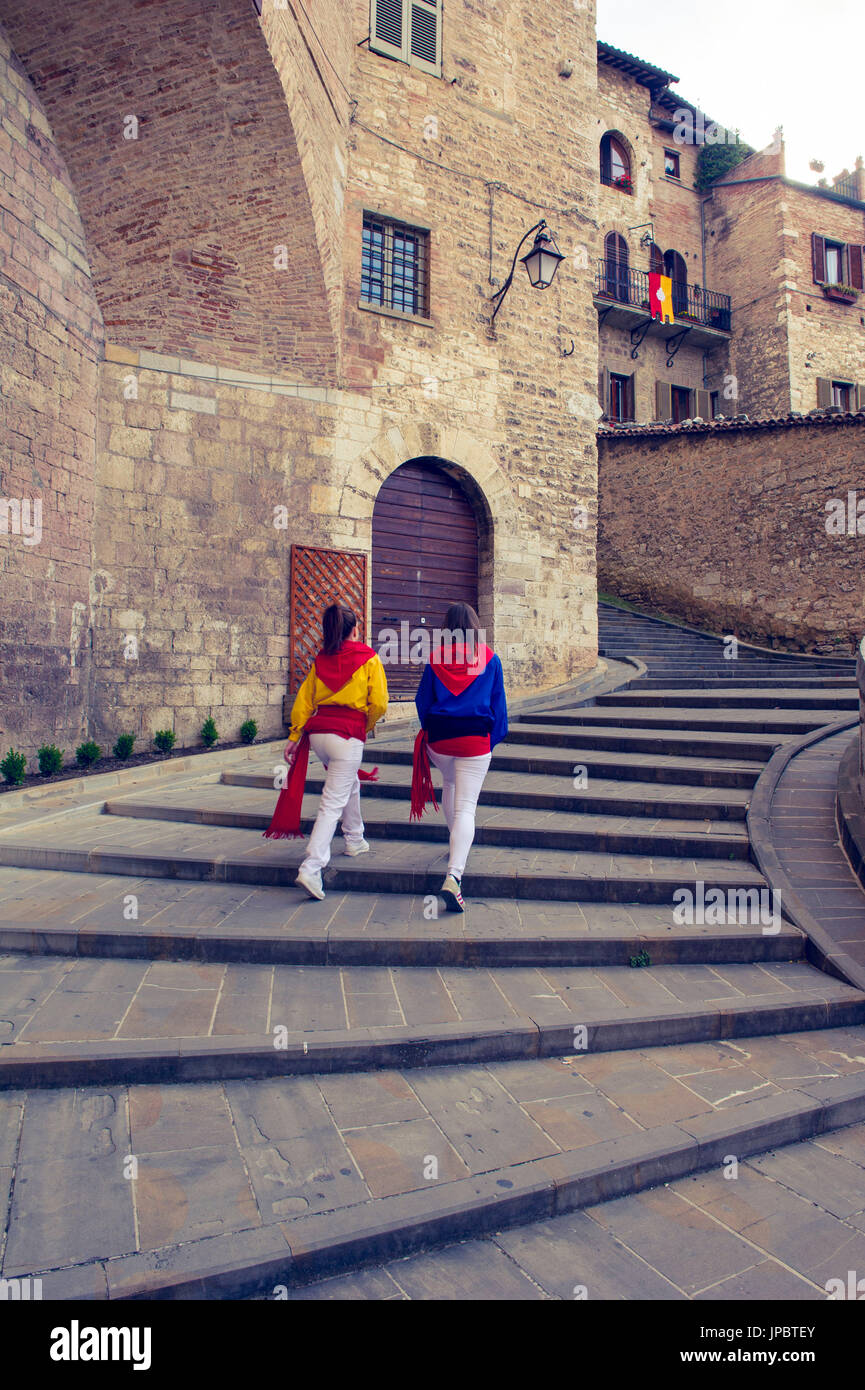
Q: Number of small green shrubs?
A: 7